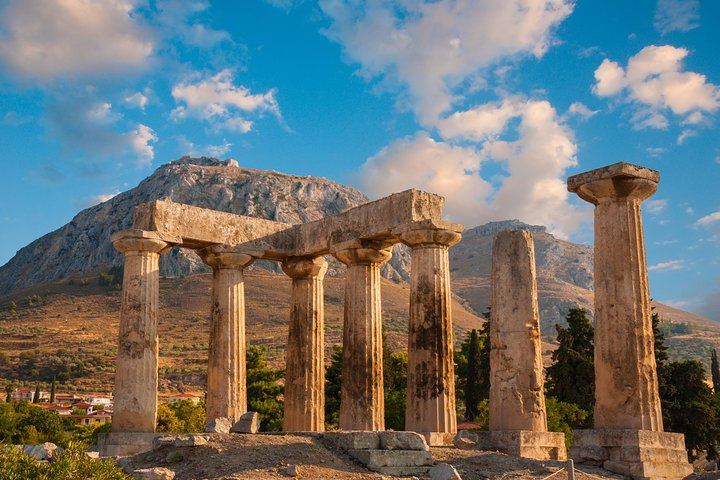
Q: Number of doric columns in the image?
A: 7